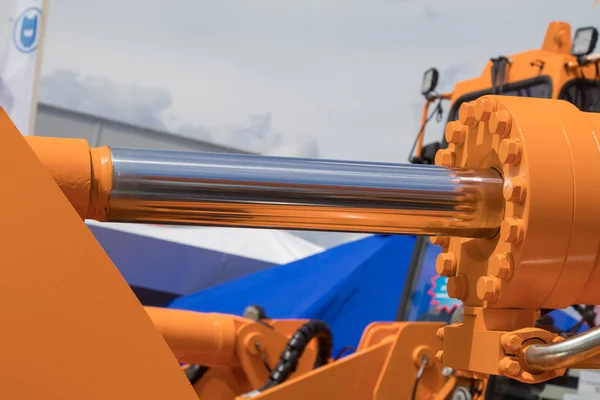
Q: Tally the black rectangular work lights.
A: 2